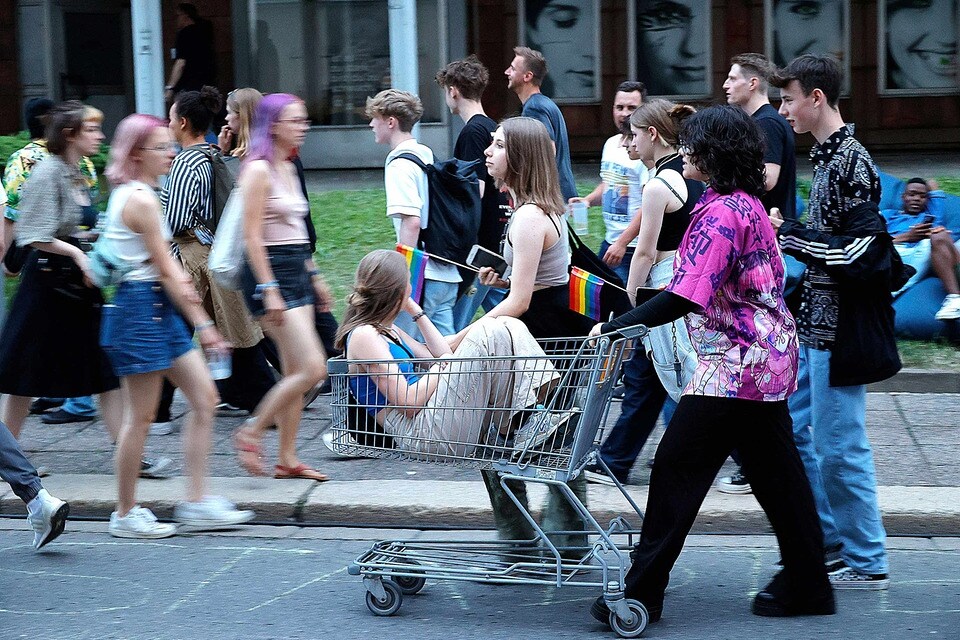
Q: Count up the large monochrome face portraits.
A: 4